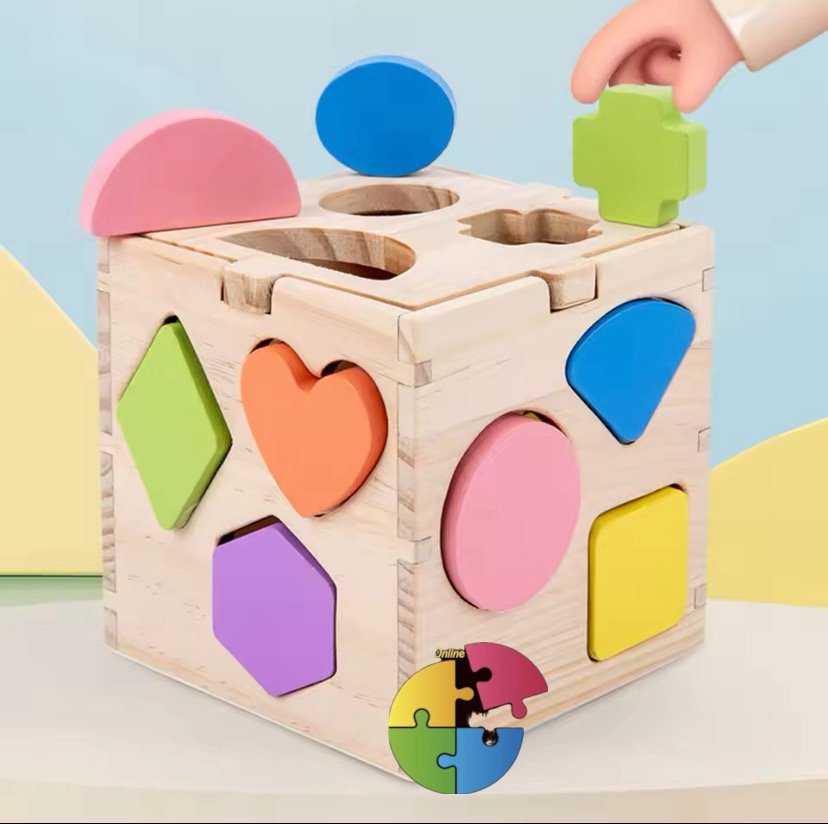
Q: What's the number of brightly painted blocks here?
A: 9